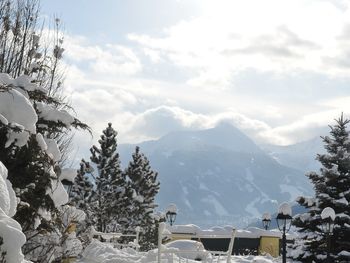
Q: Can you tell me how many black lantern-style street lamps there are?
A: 4